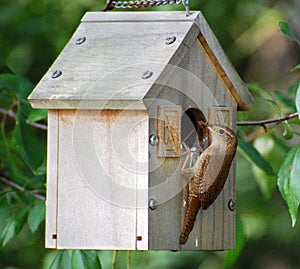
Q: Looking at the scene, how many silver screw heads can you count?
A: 7